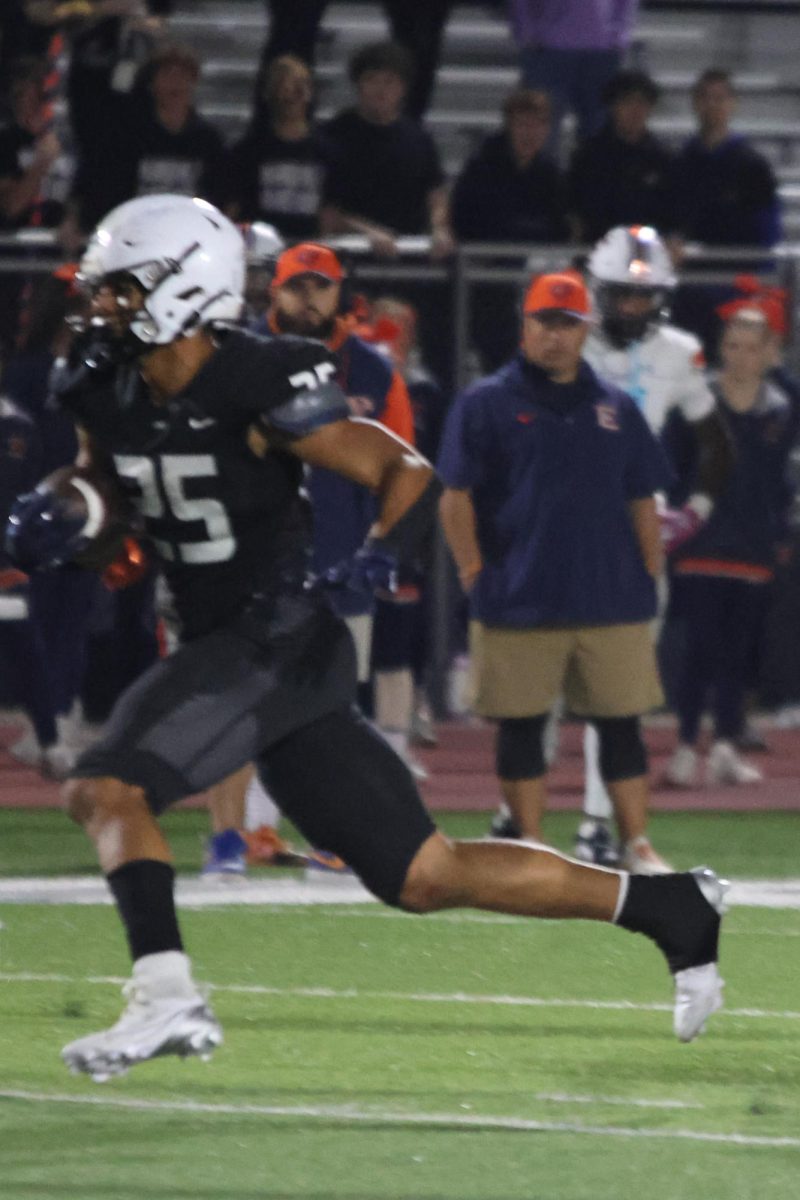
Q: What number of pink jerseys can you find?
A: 0